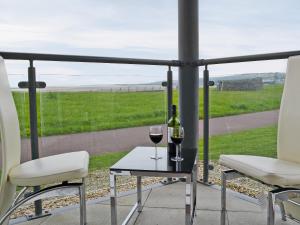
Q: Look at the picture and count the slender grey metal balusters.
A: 3